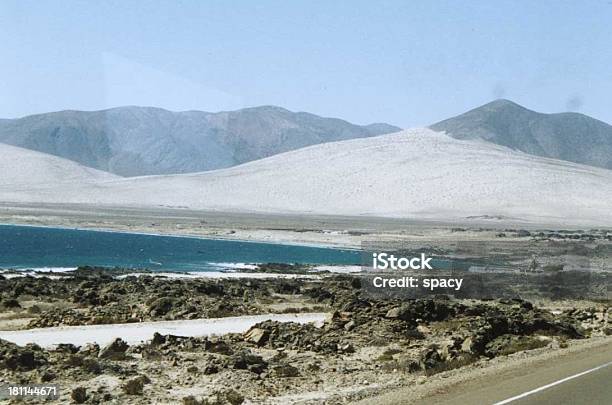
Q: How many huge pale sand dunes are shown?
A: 2